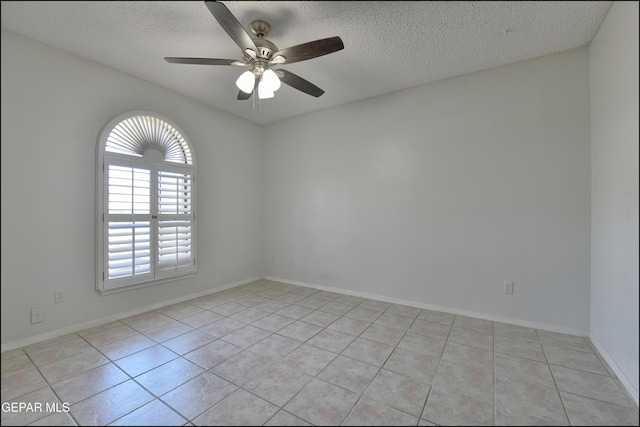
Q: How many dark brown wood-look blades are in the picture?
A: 5